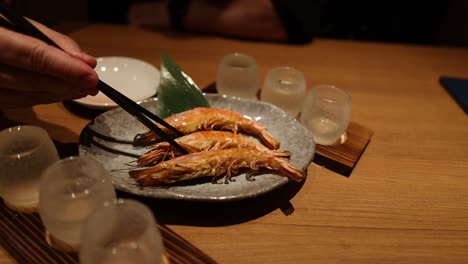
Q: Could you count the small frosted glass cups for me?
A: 6